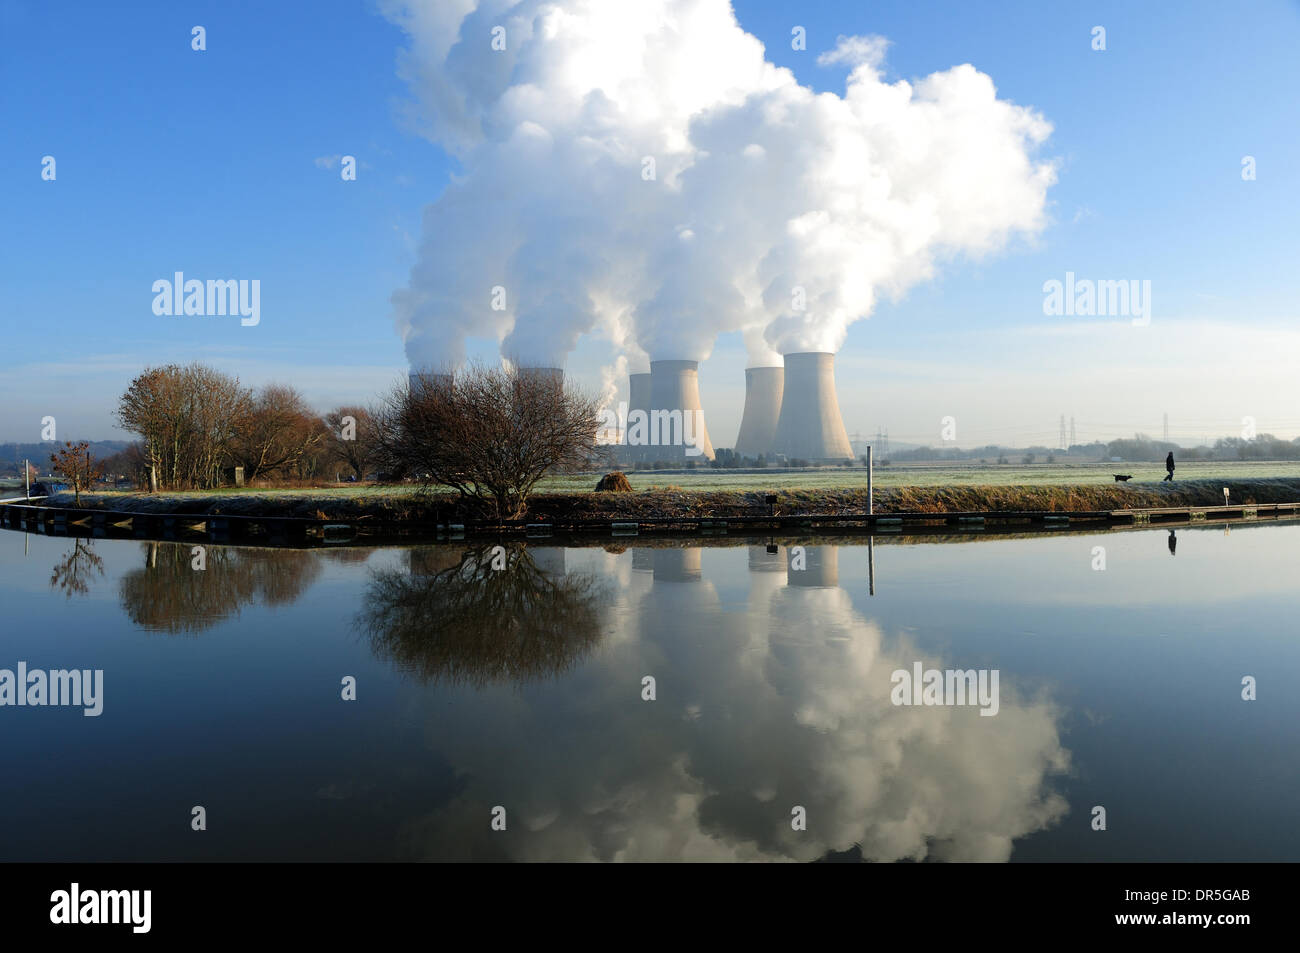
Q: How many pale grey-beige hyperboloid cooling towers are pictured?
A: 6